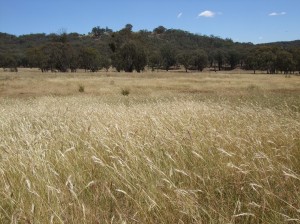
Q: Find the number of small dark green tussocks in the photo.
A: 2